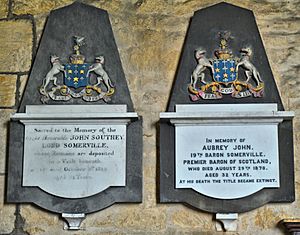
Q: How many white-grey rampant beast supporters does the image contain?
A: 4